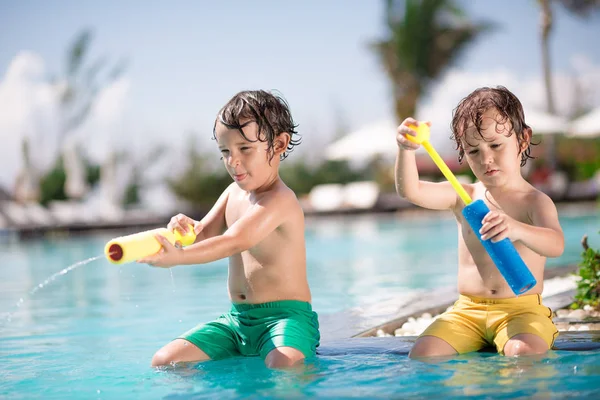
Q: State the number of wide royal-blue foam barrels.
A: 1